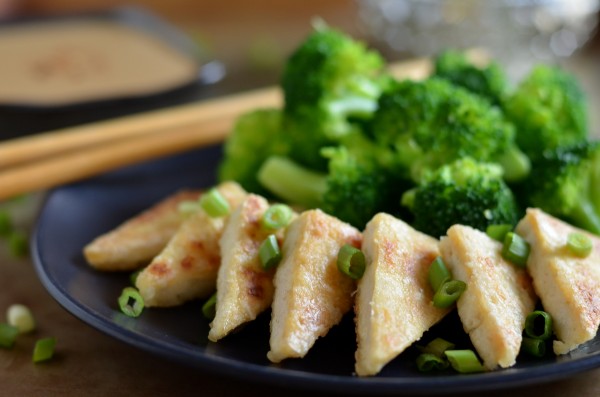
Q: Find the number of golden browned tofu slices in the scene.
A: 7